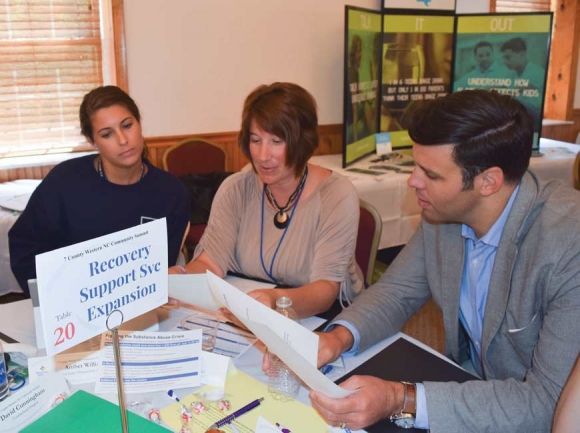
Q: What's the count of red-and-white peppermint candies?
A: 6